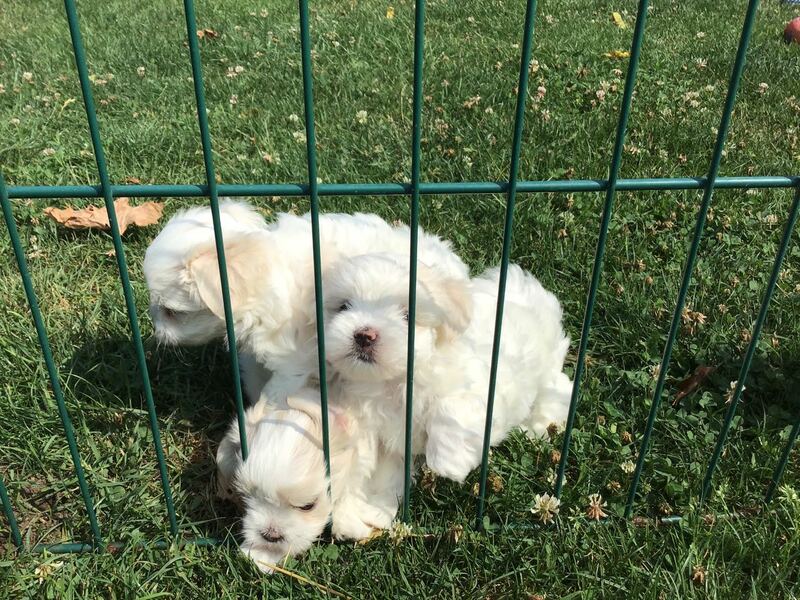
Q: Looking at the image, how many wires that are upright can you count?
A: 11